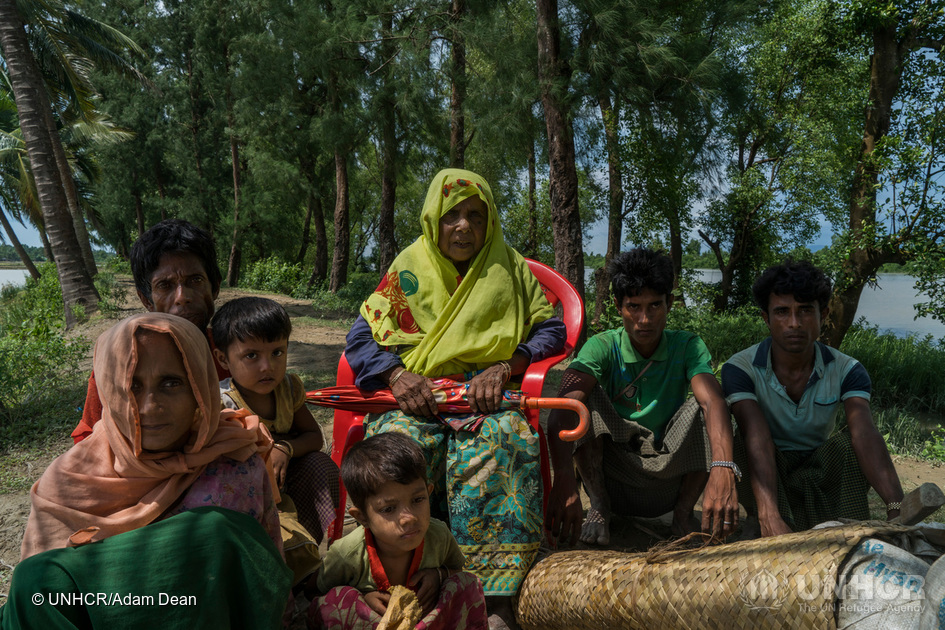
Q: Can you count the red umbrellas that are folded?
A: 1